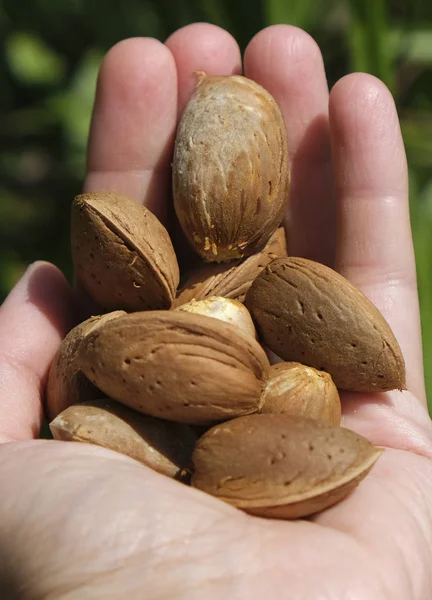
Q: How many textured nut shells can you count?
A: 10